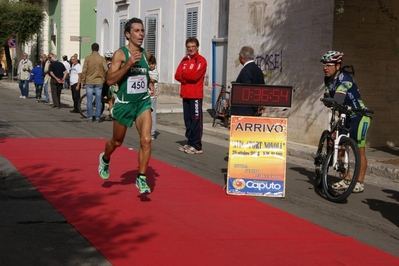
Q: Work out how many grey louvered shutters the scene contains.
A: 3